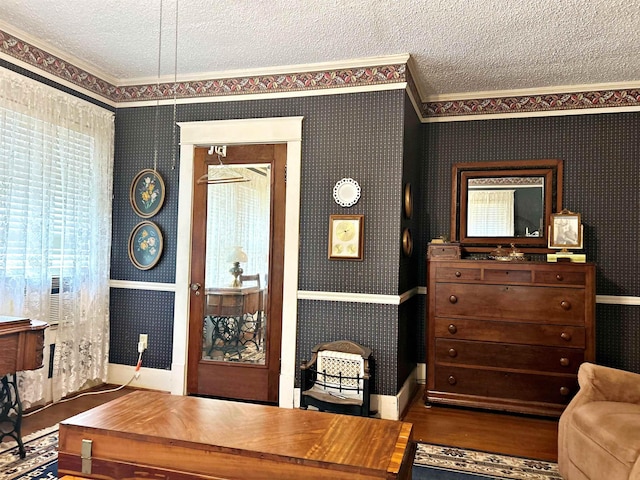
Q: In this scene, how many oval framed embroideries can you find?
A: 2